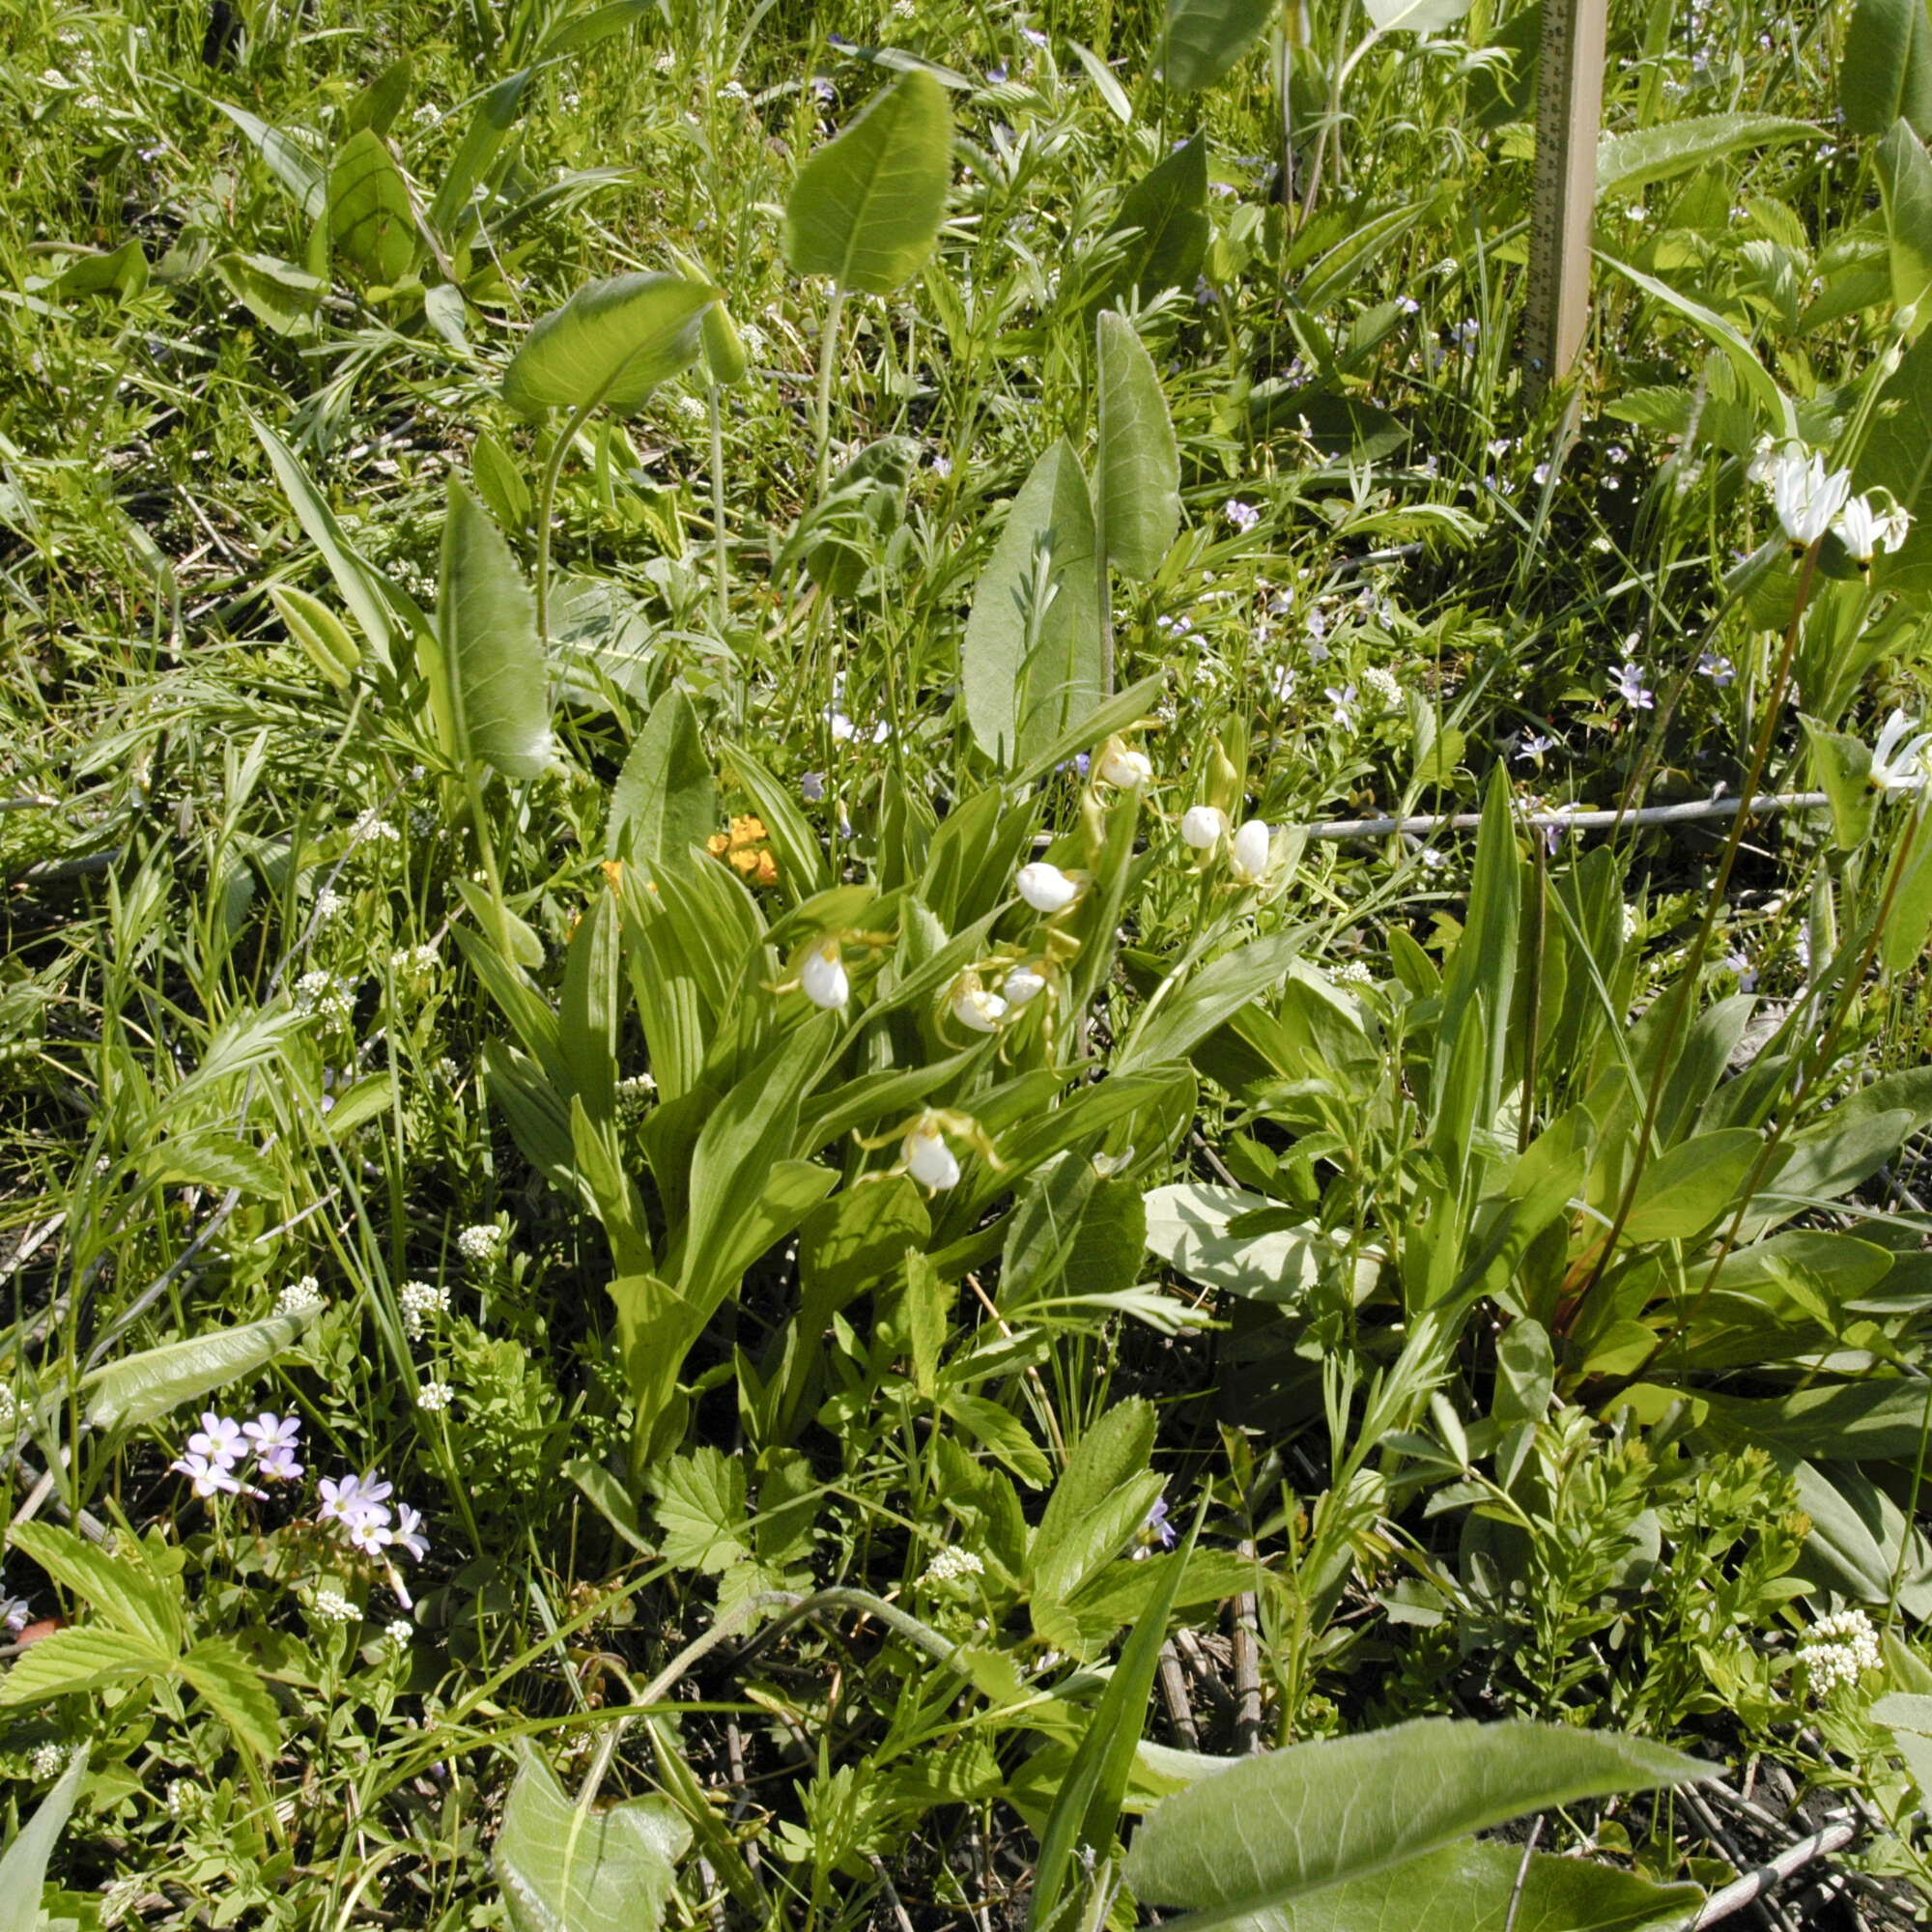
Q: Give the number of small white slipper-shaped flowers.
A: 8